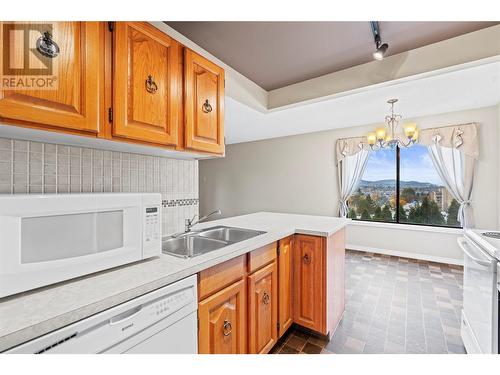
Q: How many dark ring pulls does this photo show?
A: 6